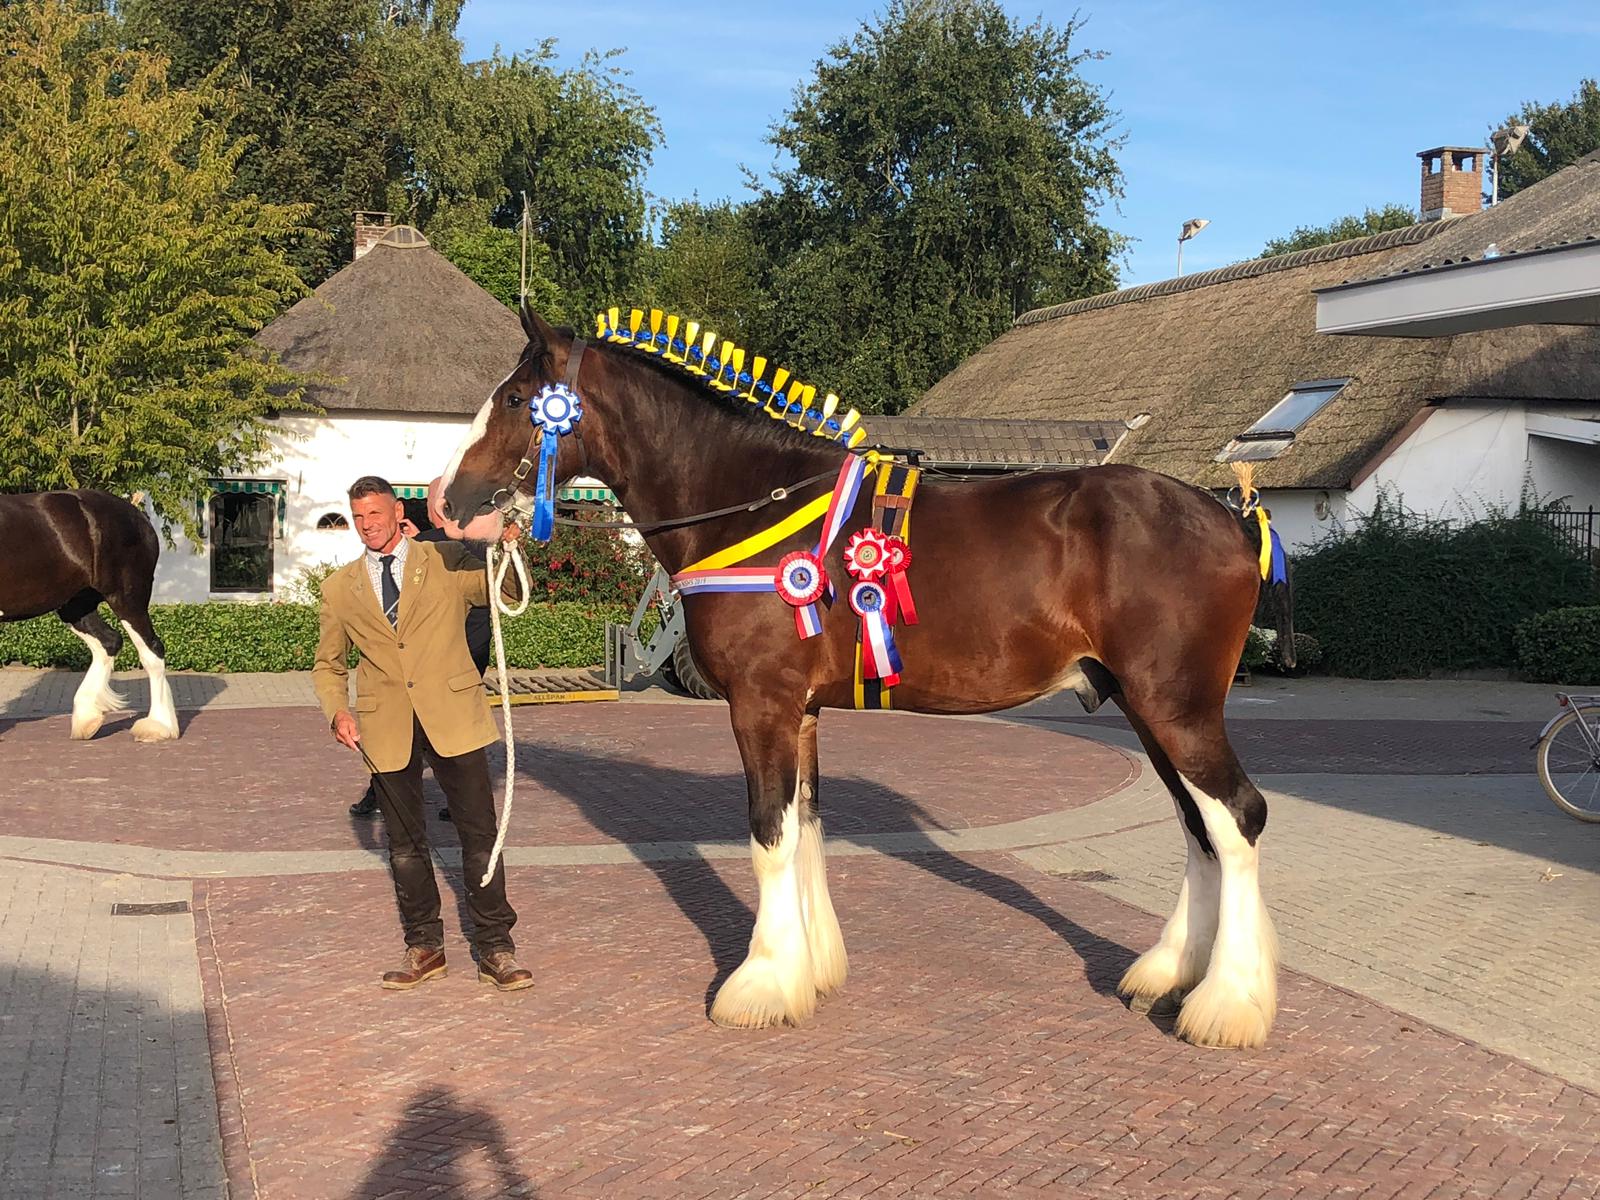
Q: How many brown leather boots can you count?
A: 2